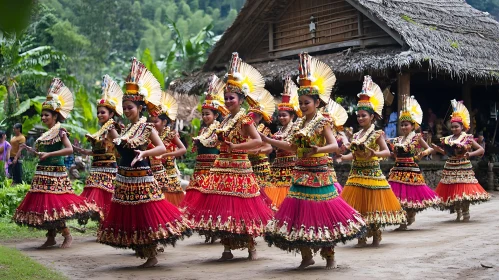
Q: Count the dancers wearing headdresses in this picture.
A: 13